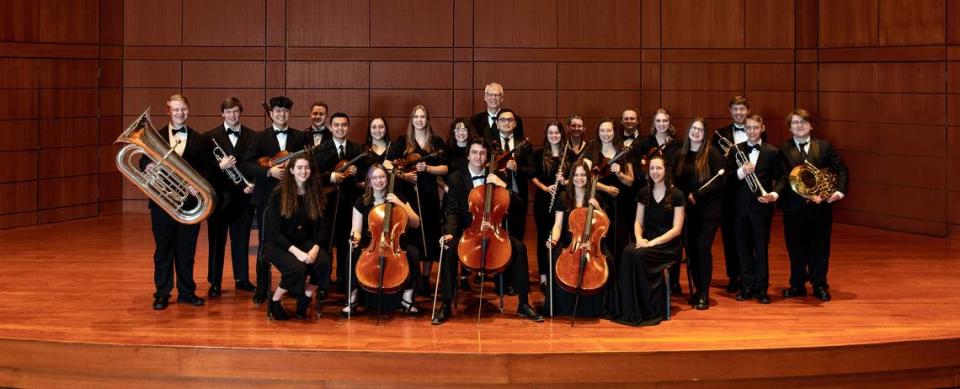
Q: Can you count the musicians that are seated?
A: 5